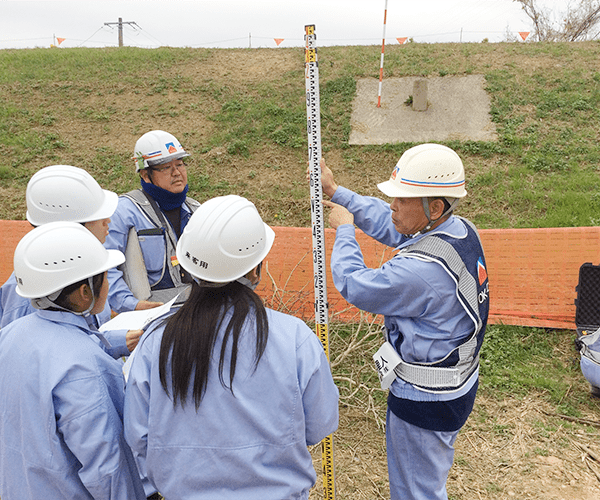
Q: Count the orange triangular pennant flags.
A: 4